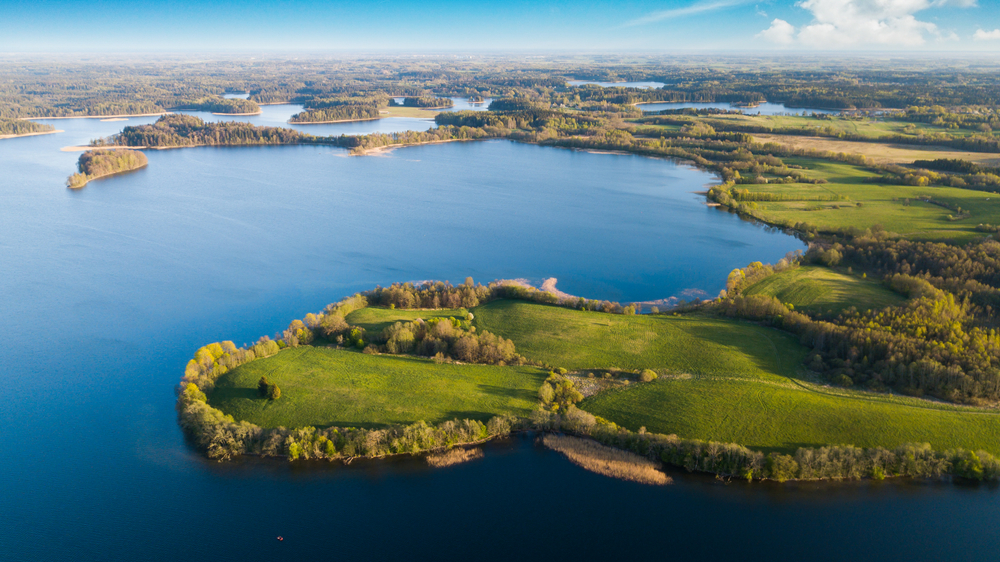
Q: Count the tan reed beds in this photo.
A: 2